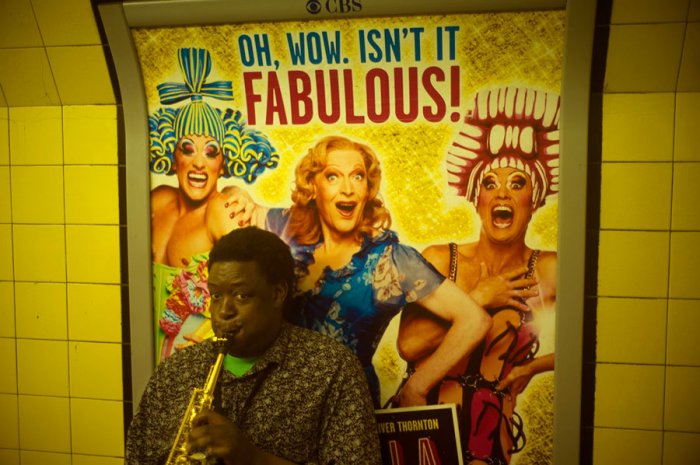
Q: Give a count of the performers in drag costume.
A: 3